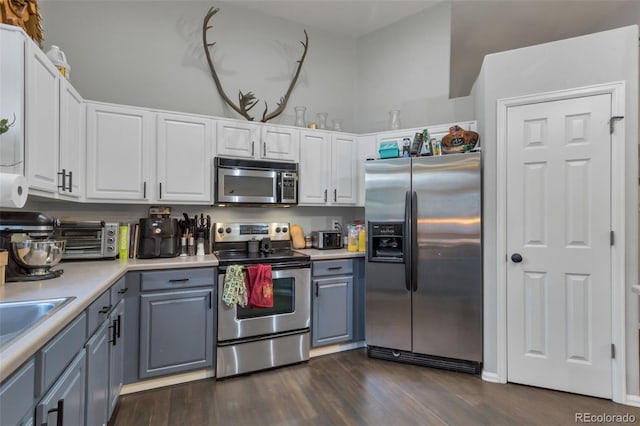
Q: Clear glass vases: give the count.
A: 4